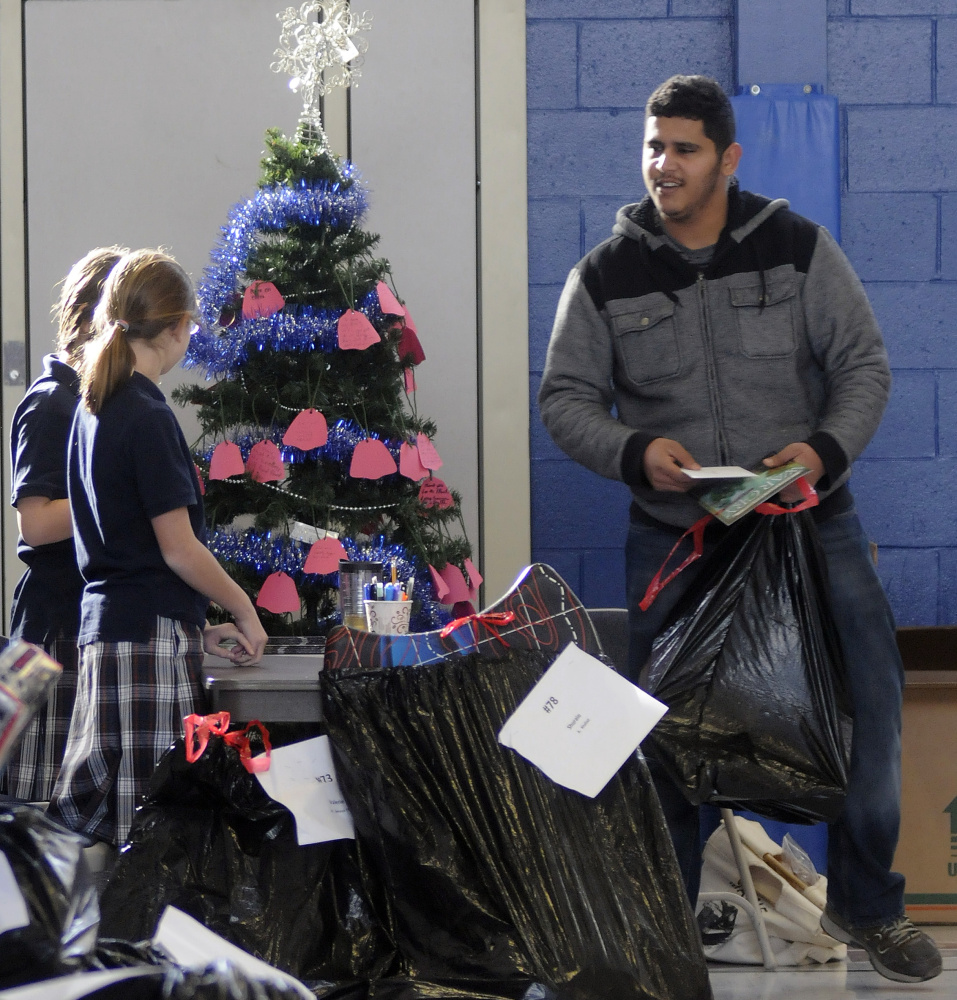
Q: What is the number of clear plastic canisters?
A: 1